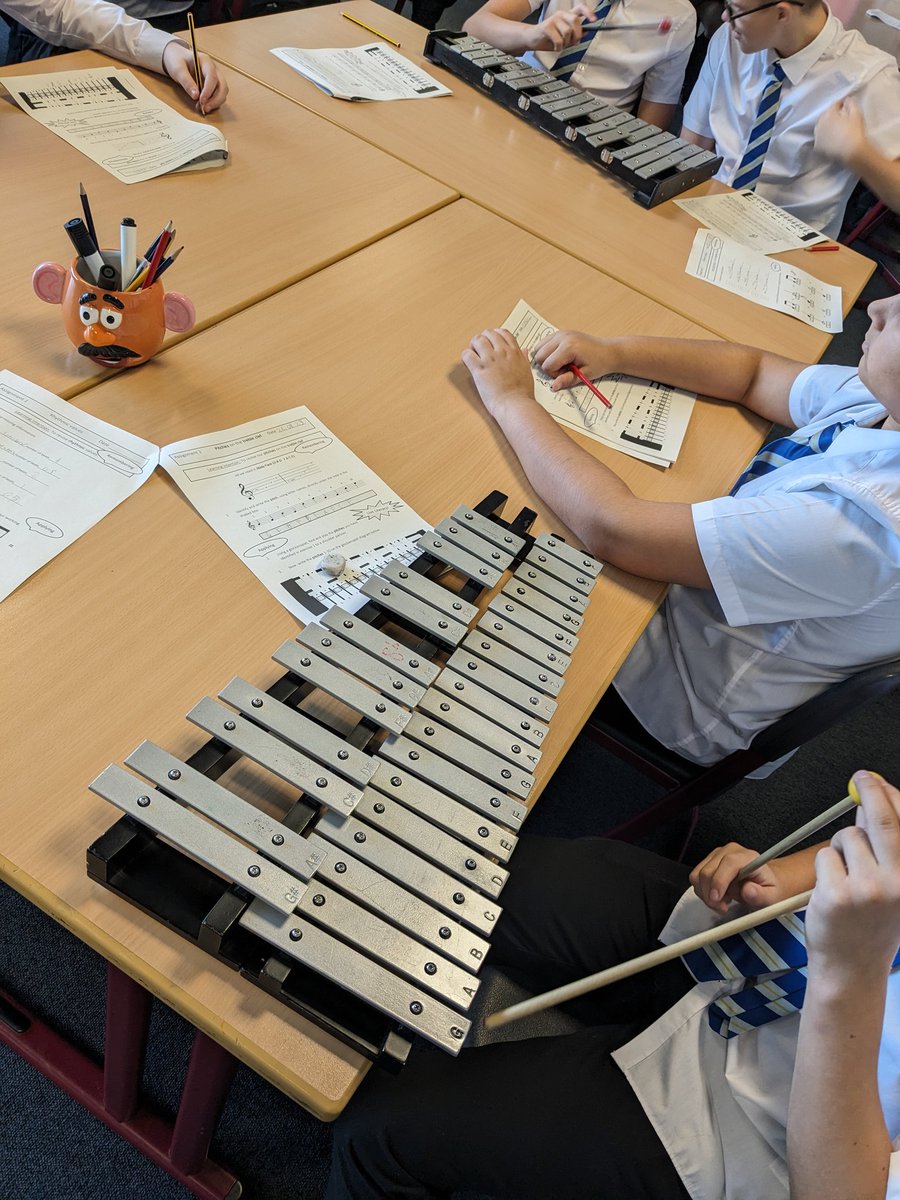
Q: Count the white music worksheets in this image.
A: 7